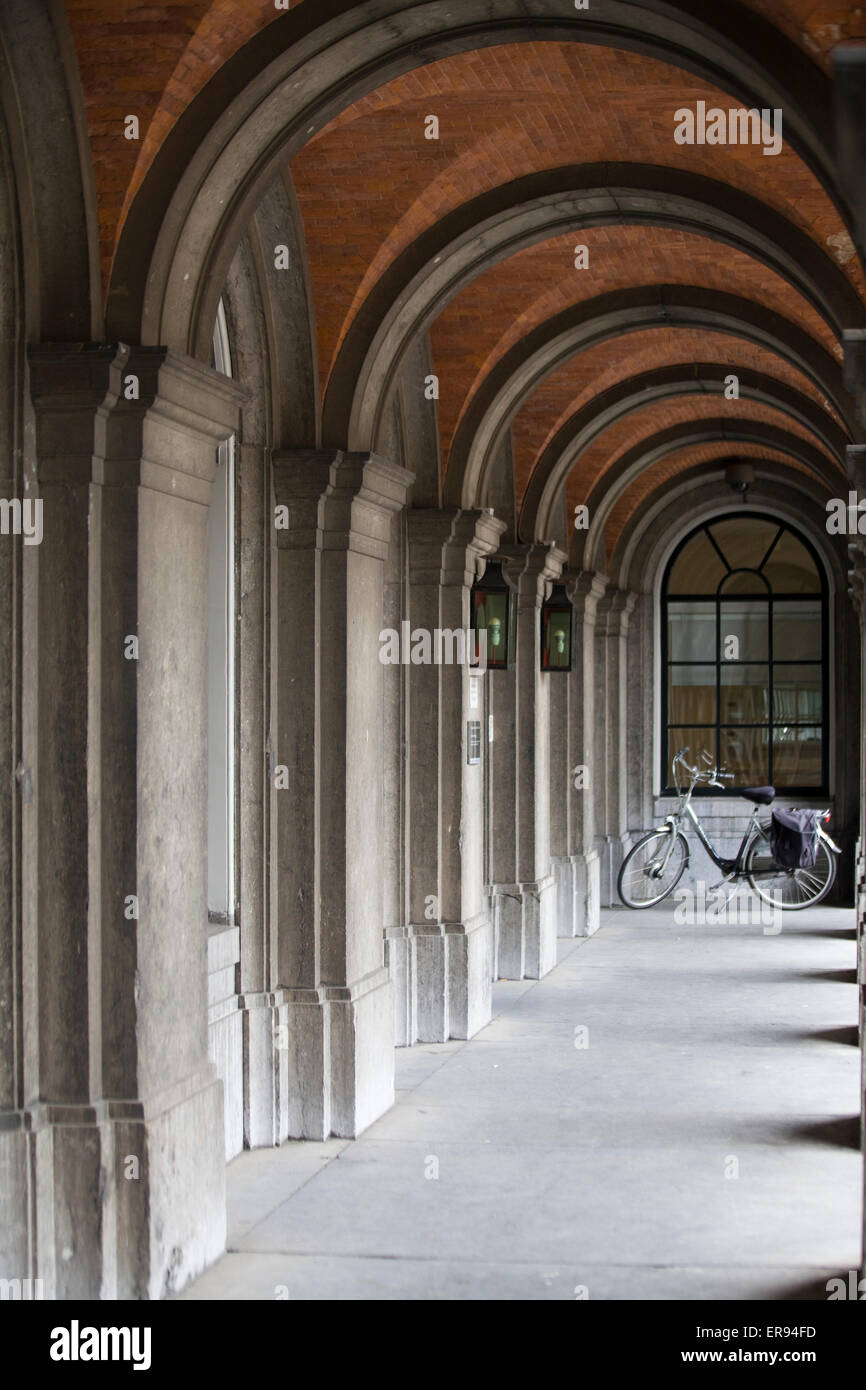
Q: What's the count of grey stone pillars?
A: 6